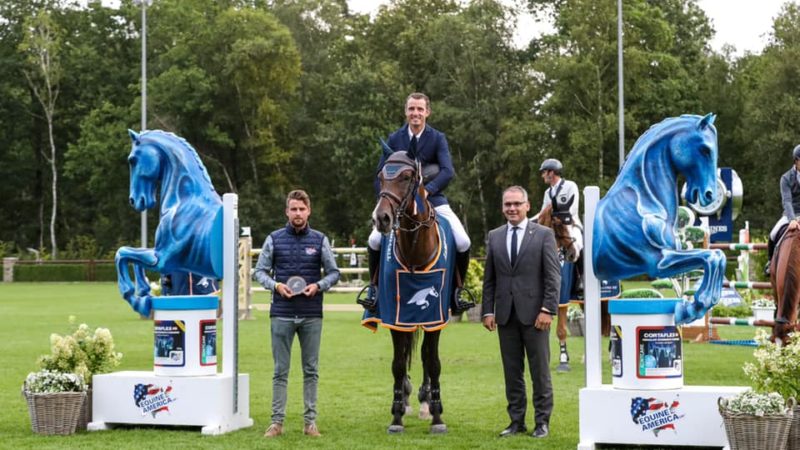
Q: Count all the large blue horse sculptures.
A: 2